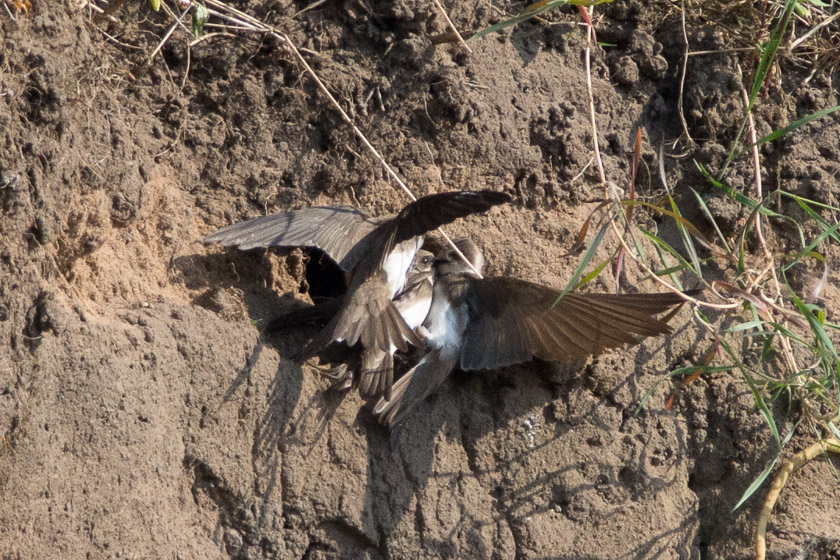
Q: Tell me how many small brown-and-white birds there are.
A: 3